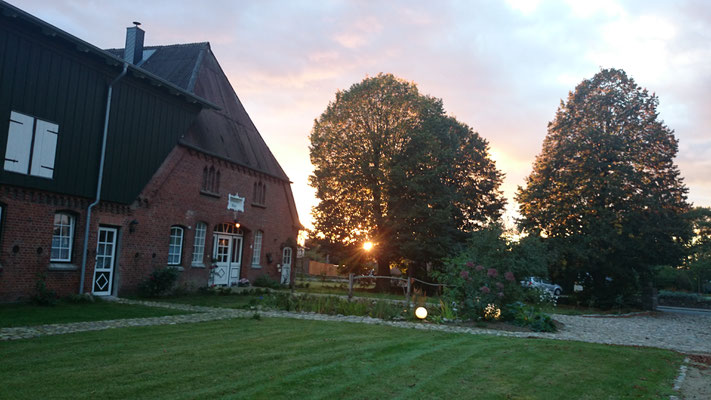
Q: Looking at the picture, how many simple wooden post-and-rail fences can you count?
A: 1